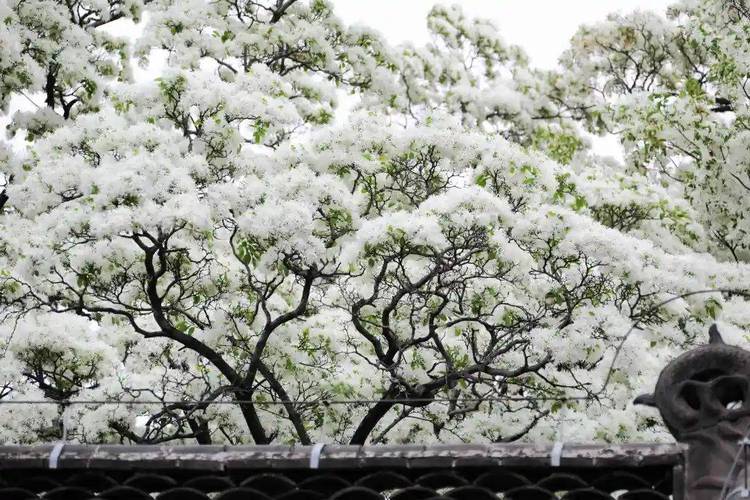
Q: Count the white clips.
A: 3